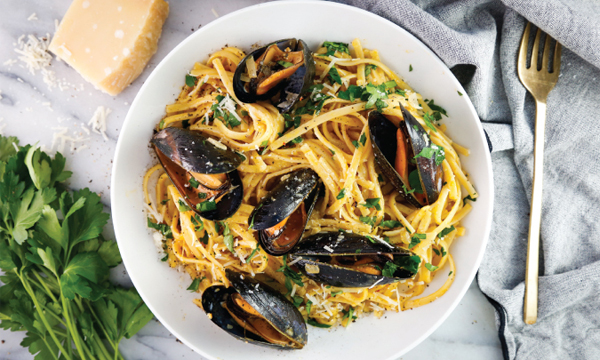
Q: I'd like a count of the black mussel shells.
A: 6